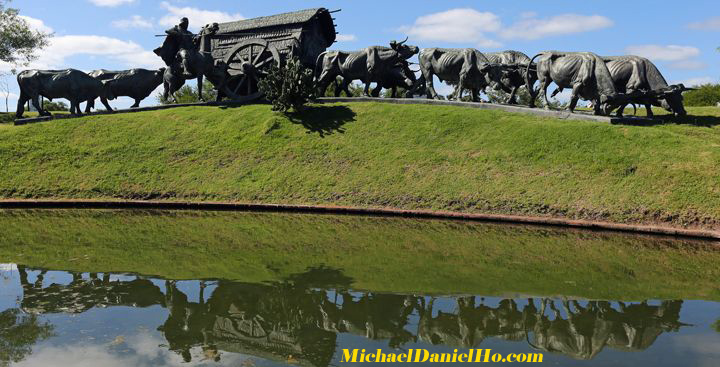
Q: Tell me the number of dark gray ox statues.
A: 8